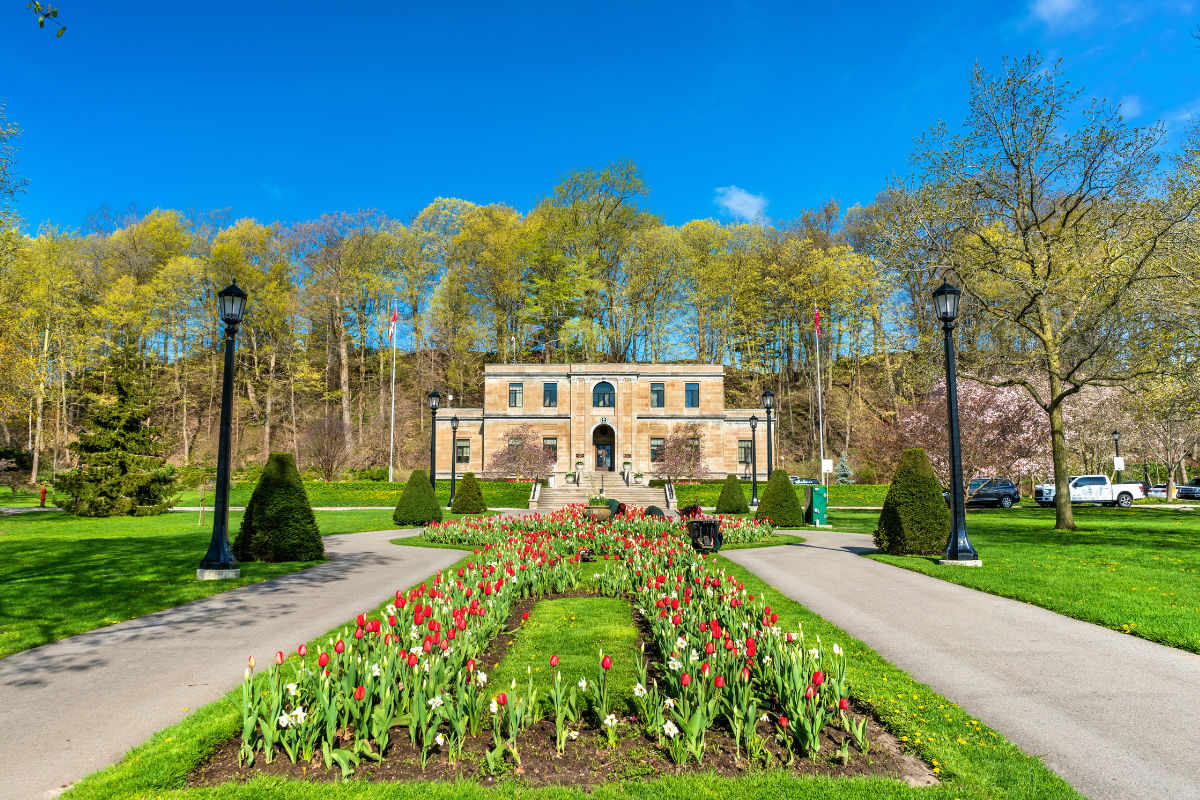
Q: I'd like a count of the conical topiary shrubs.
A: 6